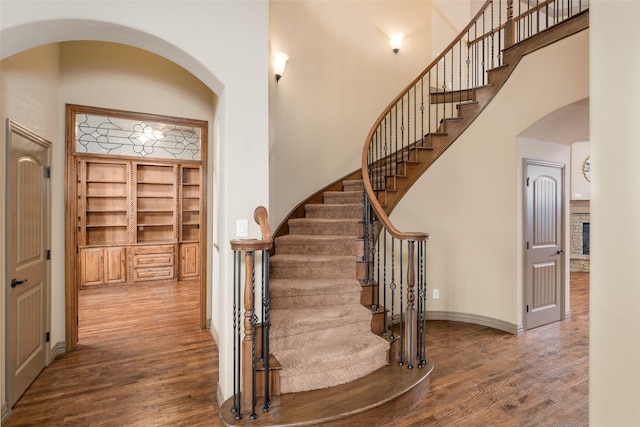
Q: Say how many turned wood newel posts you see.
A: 3